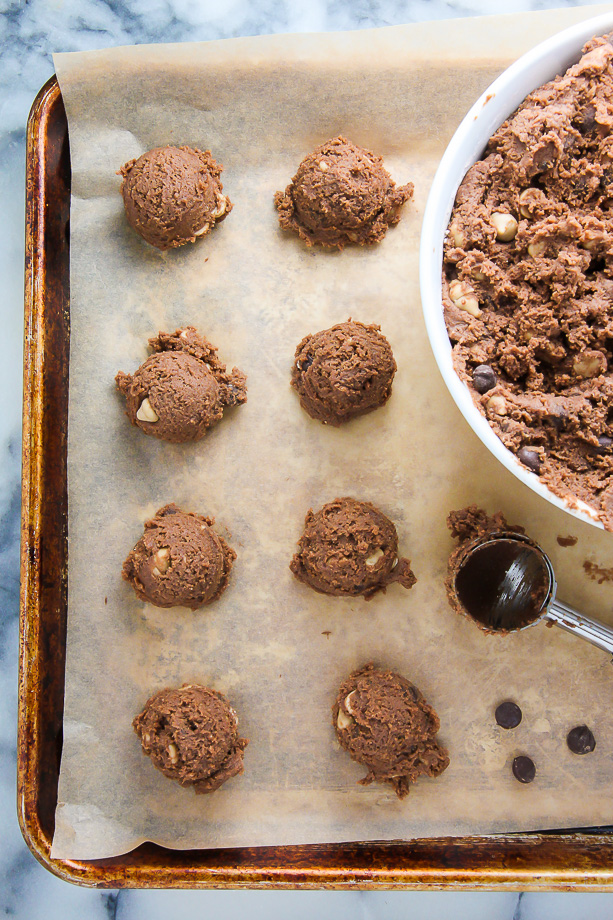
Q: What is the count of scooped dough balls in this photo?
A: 8